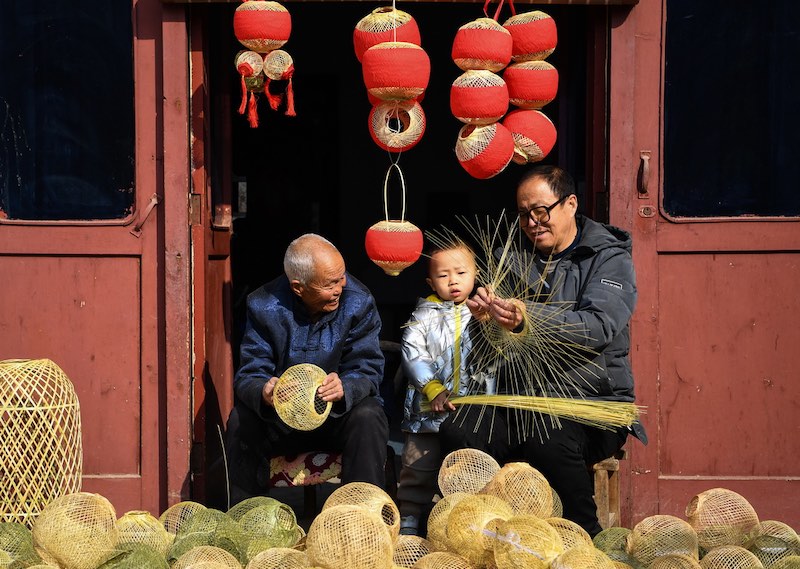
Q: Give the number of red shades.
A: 12